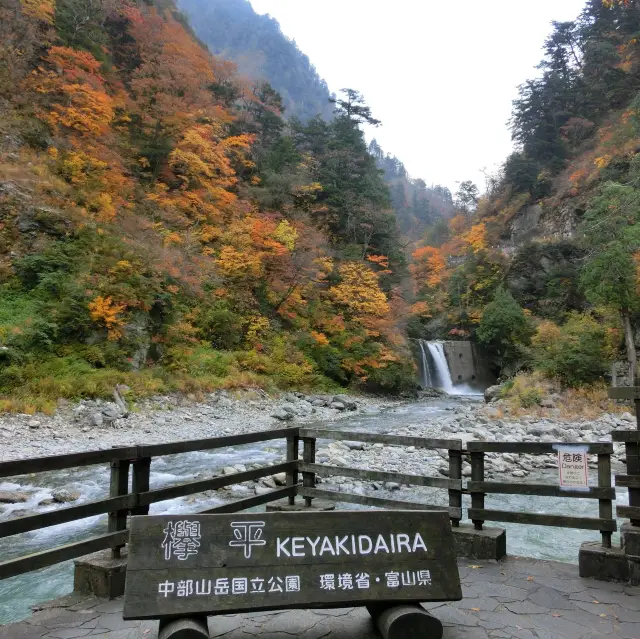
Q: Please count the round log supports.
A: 2